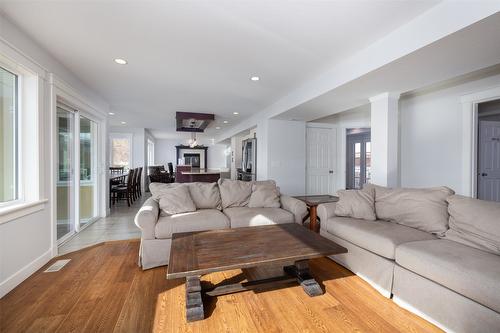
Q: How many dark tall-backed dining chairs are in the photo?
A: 4